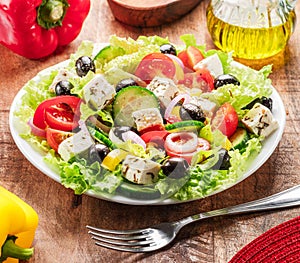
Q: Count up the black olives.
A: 11